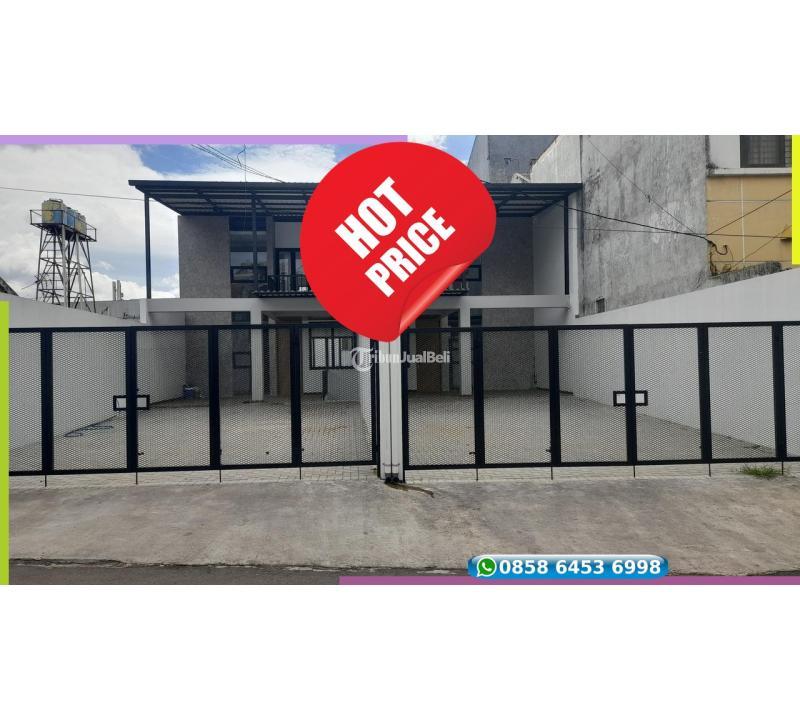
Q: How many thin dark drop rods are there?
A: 9